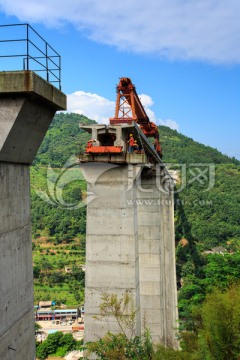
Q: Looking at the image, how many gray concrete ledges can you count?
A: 2